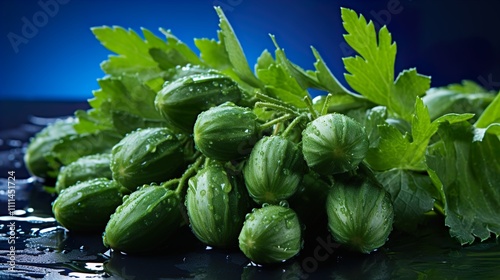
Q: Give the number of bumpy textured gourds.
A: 12